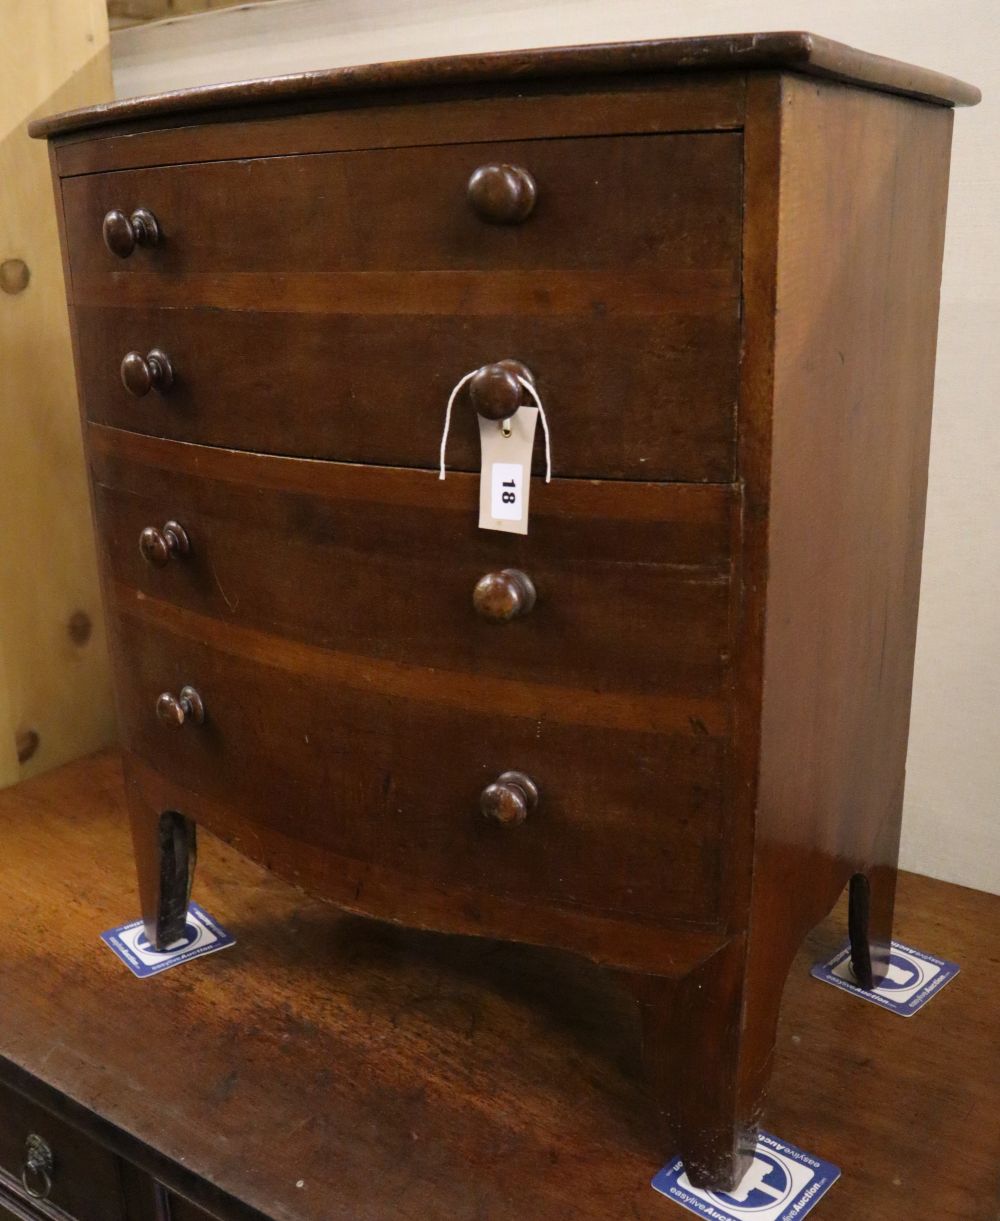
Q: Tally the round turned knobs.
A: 8